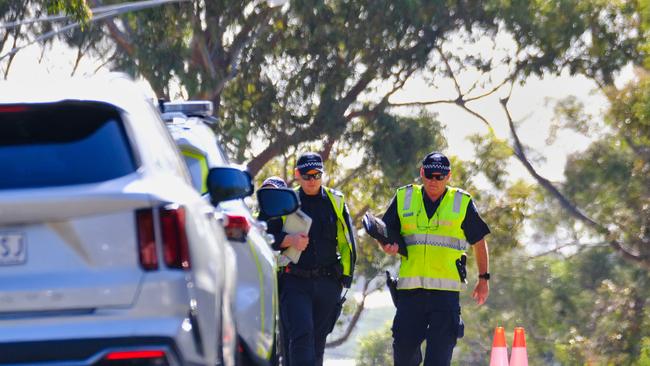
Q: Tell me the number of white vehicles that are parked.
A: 2